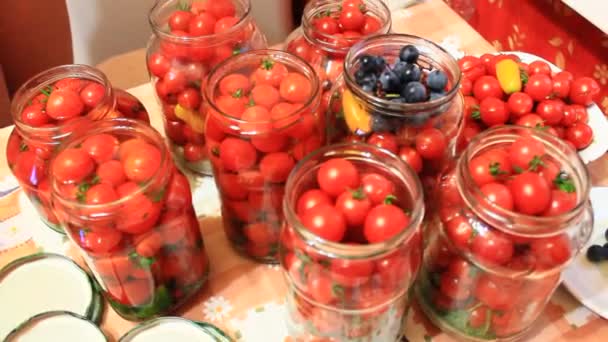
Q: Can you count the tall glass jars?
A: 8